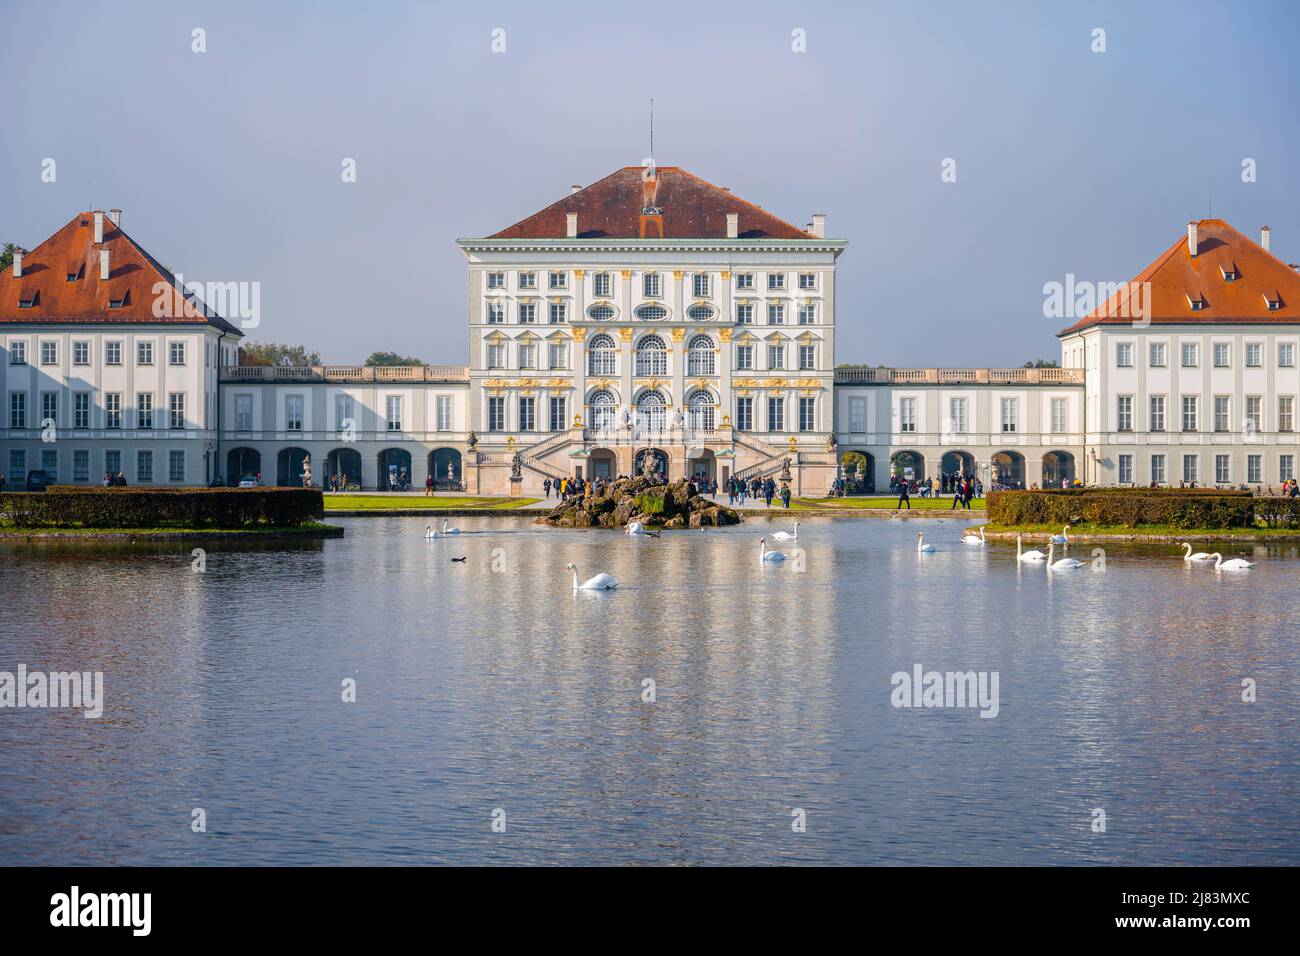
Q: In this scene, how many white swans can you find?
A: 13